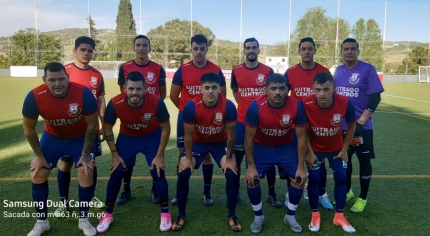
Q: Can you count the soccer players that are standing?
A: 6